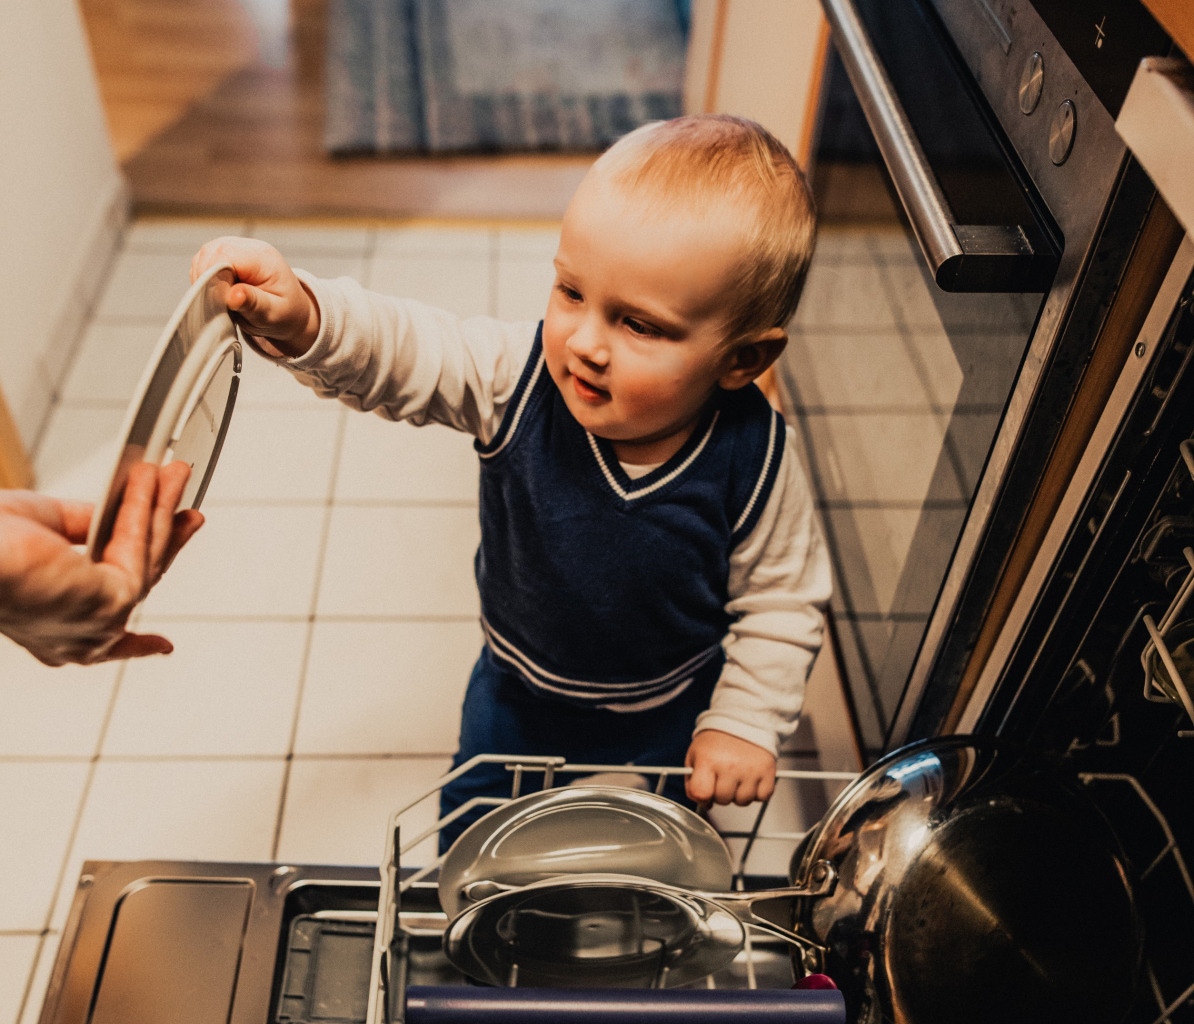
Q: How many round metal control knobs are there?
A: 2